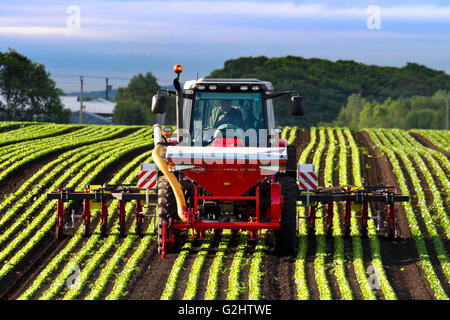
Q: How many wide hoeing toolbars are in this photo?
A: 2